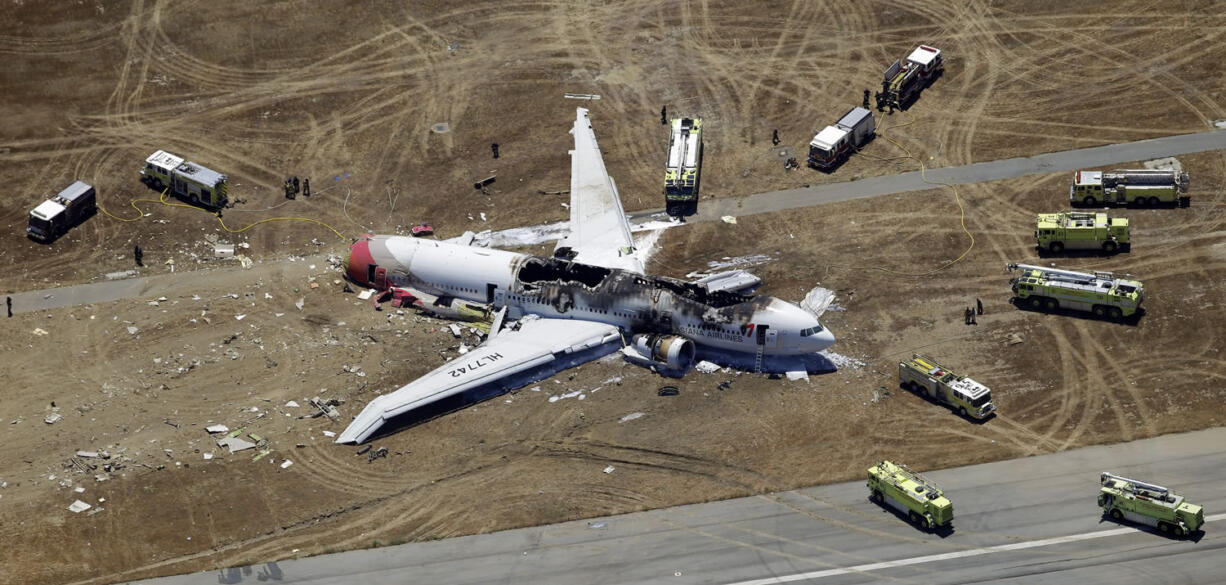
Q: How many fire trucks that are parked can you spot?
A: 11